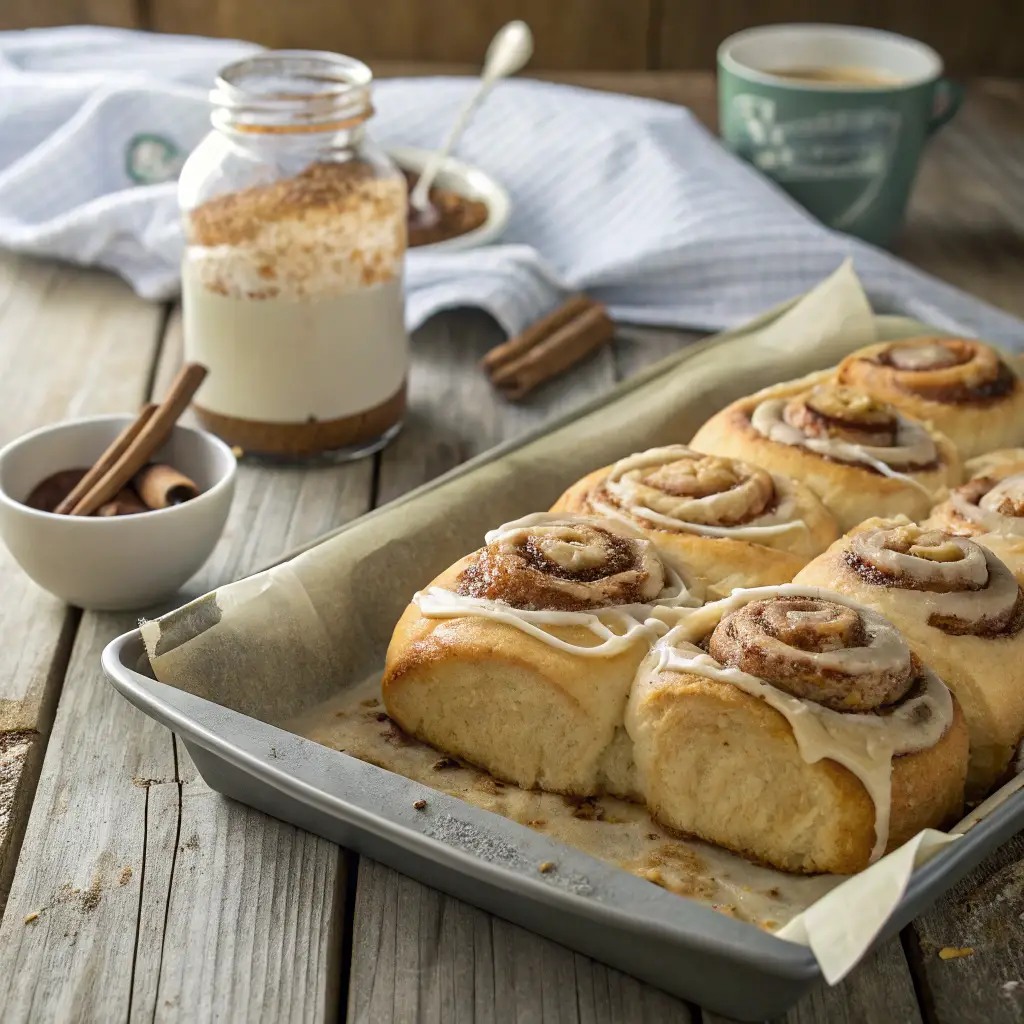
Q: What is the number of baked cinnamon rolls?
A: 7